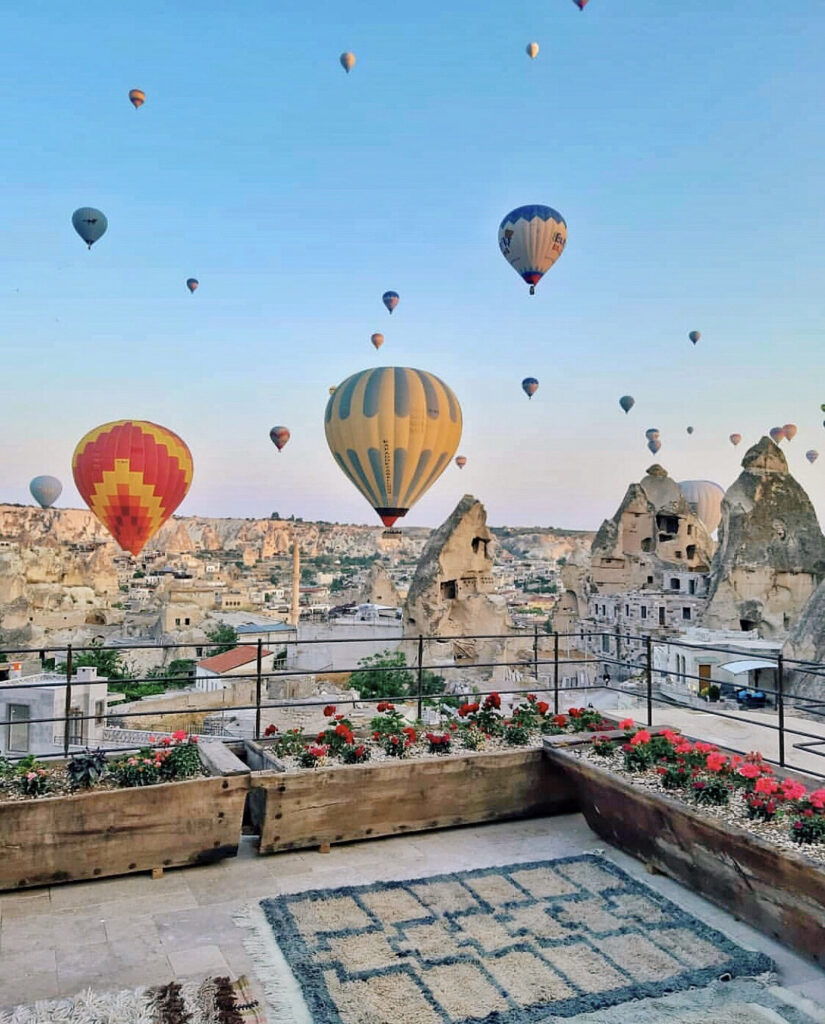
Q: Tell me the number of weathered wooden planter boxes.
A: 3